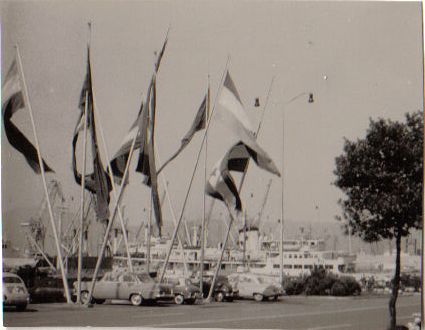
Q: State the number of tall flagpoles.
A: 9